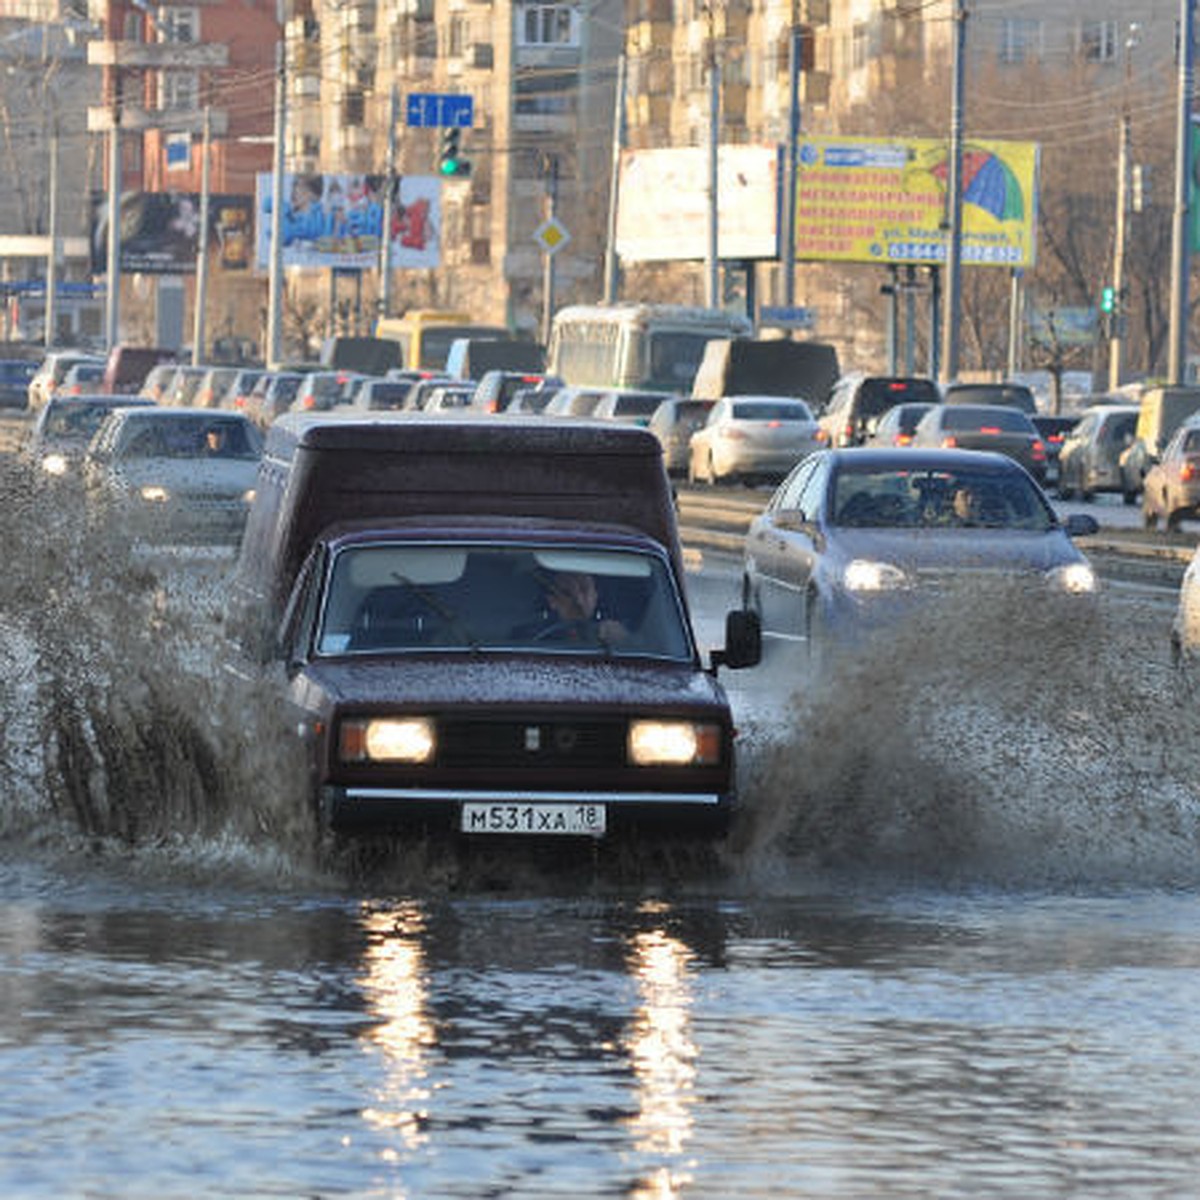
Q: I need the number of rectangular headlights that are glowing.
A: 2